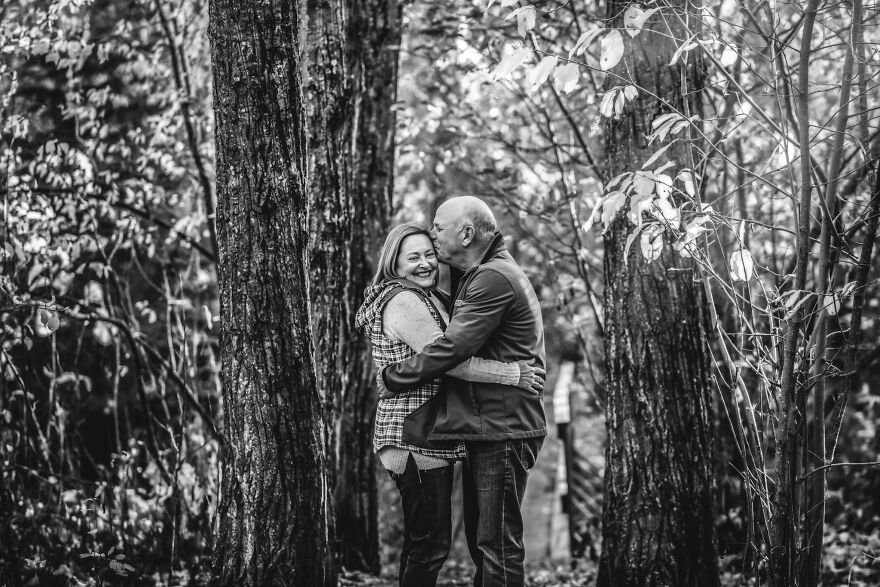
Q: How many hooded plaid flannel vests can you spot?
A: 1